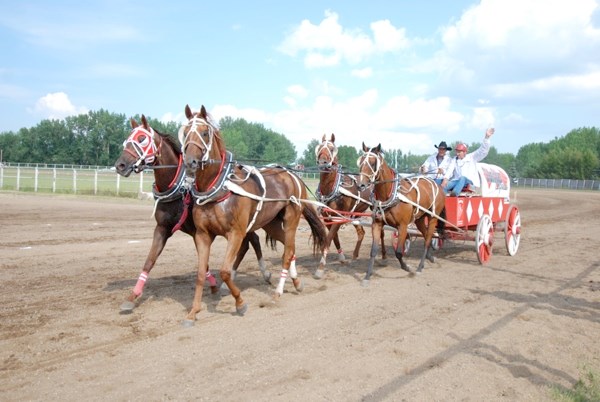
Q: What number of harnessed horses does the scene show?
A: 4